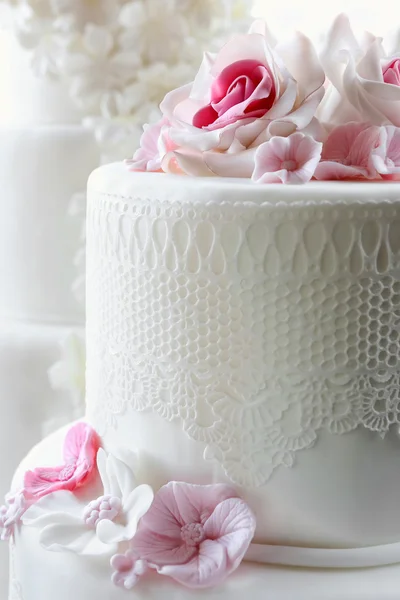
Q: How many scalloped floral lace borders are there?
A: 1